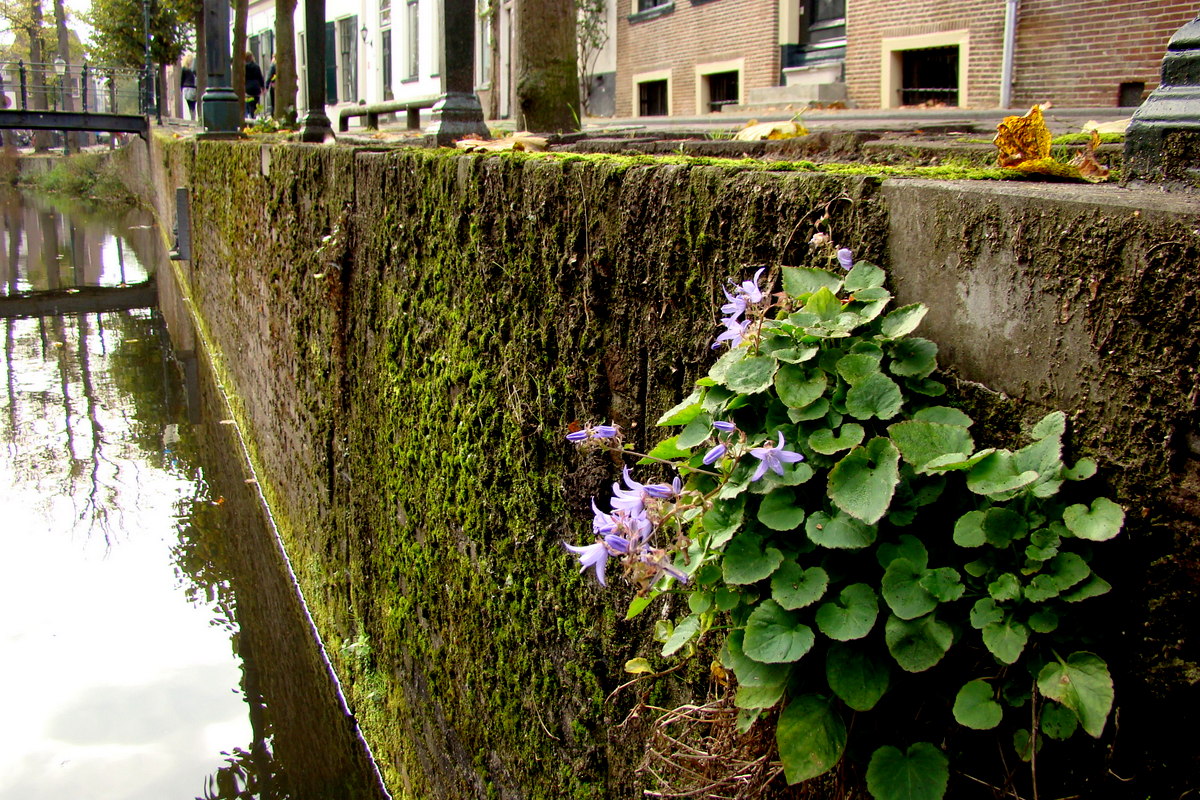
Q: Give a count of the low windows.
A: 3